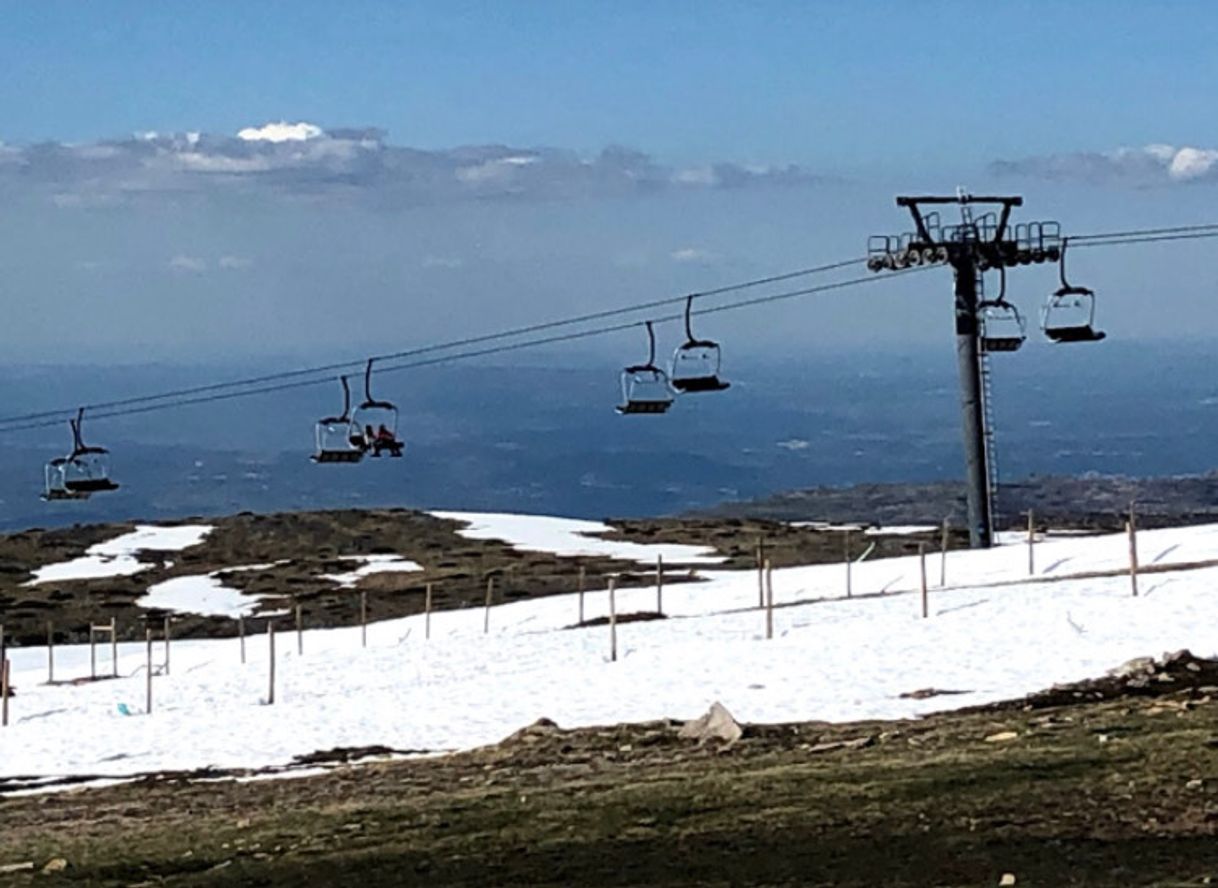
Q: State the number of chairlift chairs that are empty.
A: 7